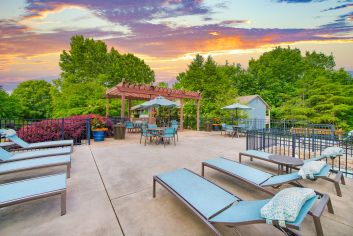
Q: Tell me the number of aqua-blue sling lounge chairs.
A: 7